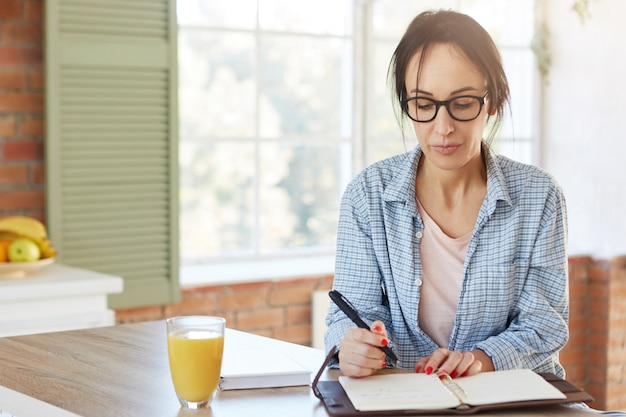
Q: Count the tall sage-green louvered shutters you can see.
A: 1